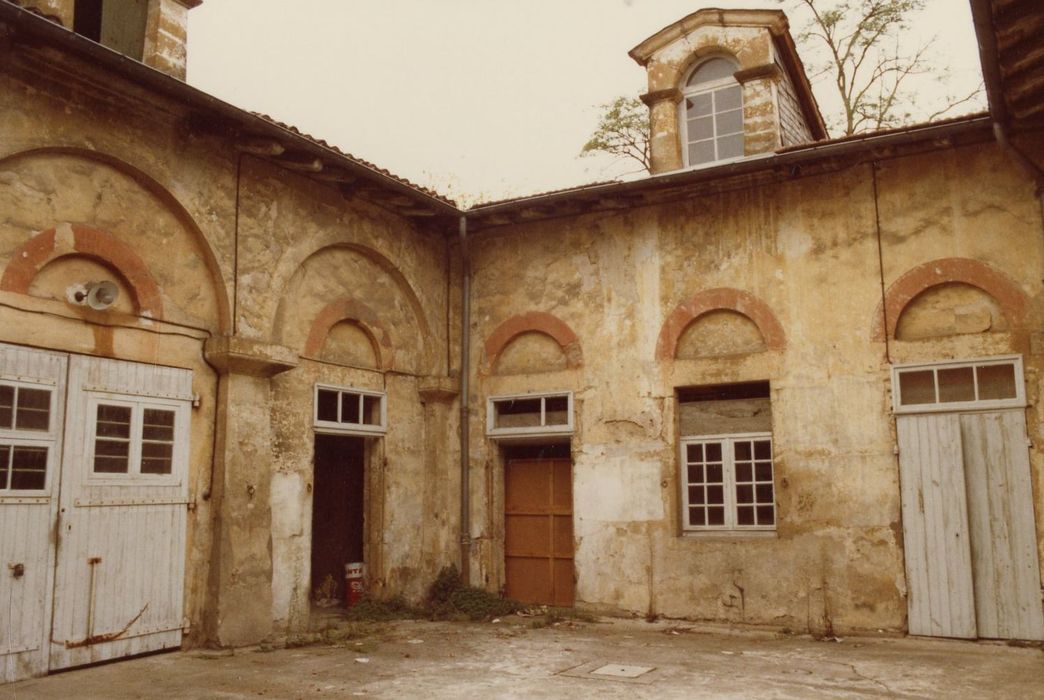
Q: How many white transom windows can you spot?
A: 3